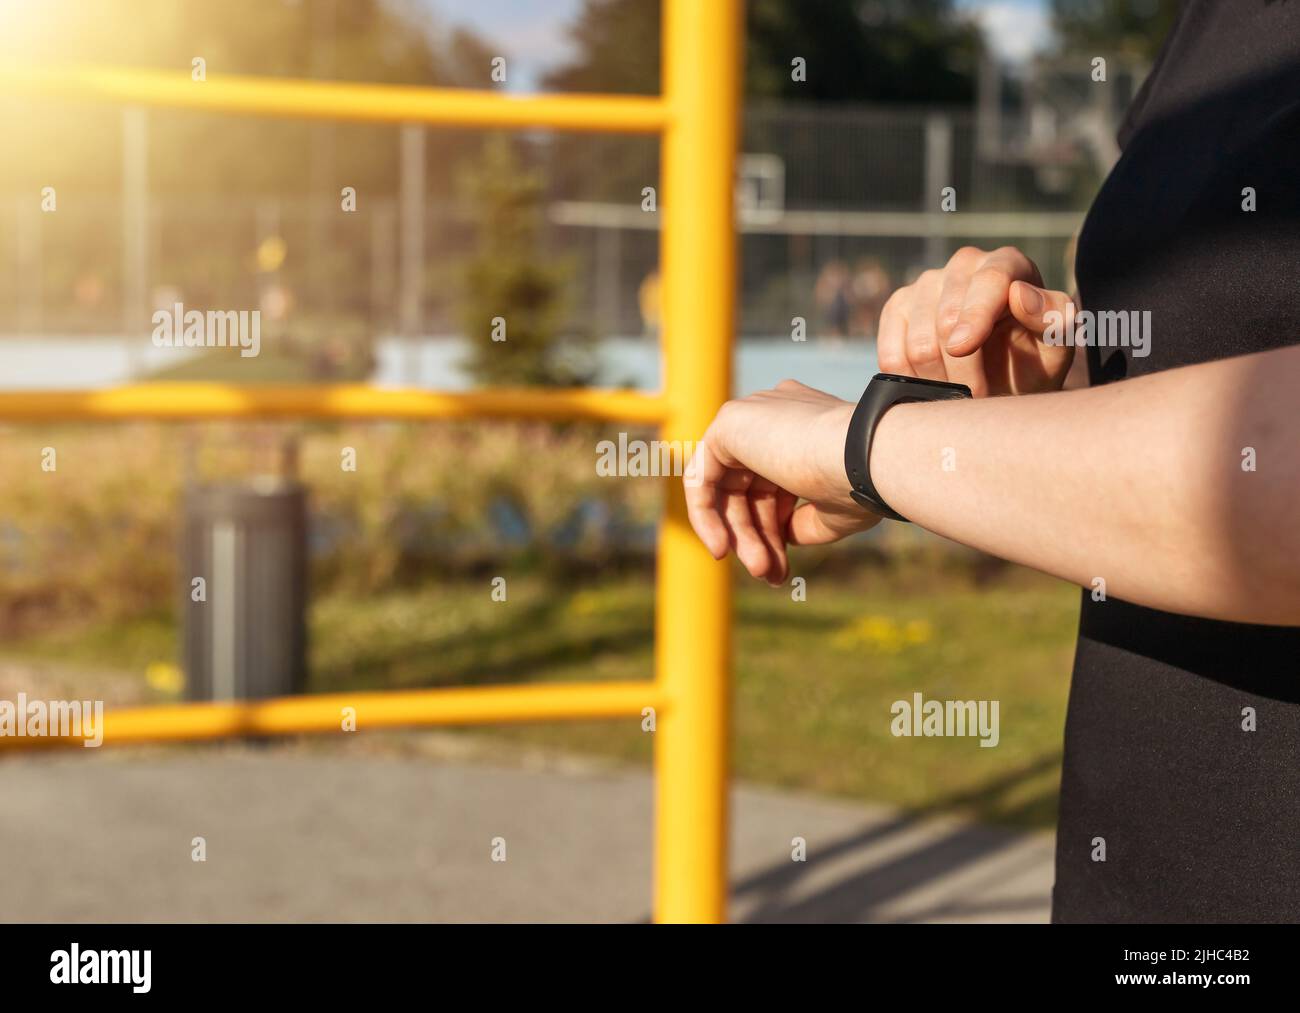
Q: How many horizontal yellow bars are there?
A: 3